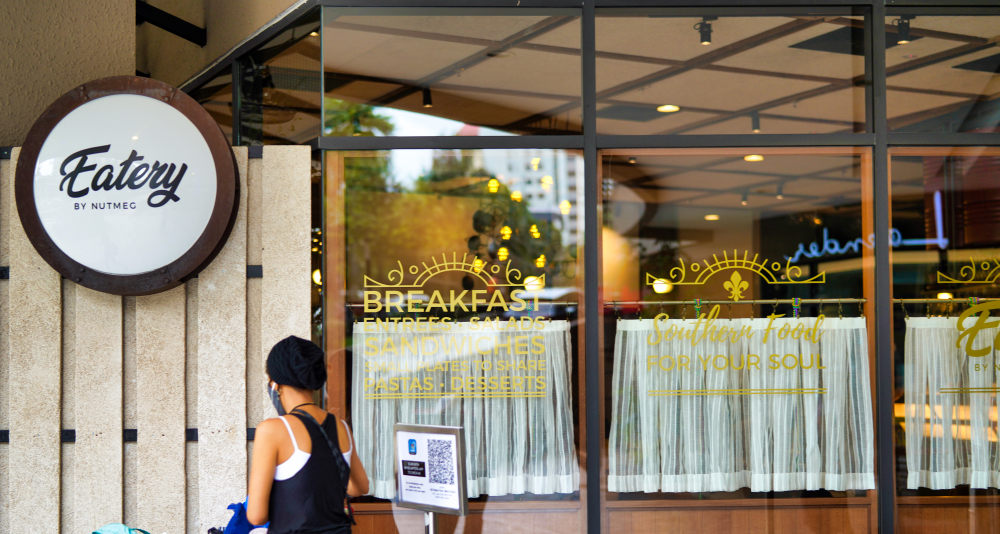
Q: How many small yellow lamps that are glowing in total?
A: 10